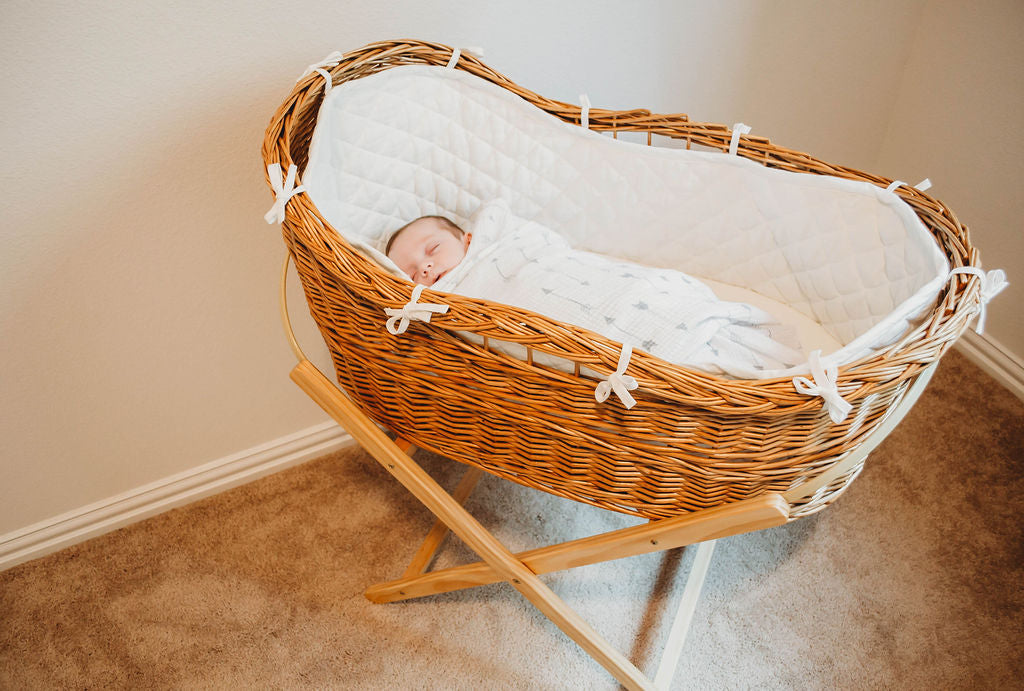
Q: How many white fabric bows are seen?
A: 10